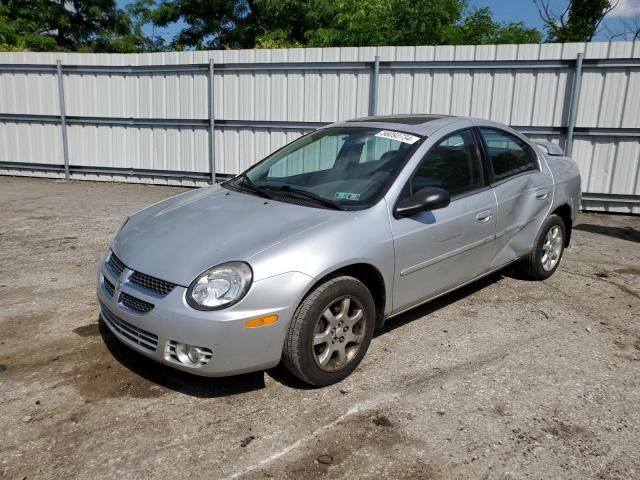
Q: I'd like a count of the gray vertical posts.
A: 4